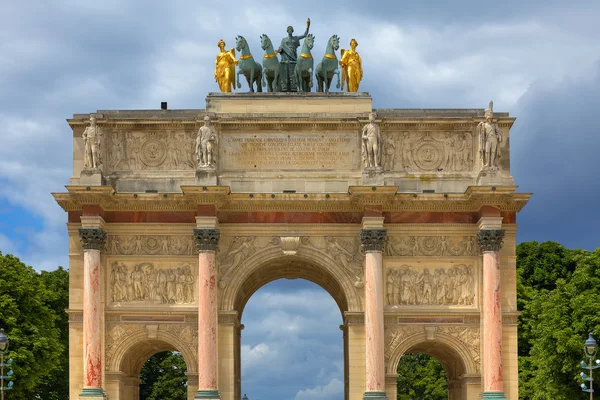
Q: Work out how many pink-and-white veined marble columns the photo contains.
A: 4